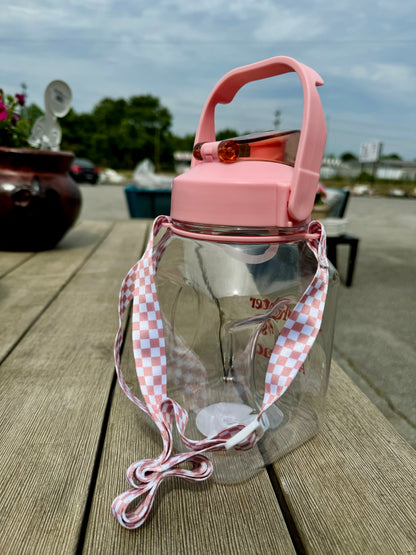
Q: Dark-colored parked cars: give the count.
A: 1